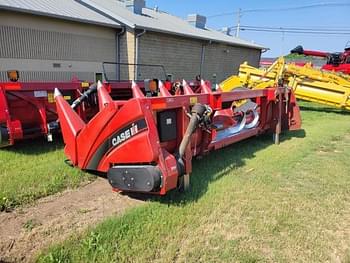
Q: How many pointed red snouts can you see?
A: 7